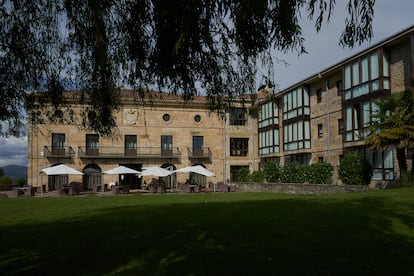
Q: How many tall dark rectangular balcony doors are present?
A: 5